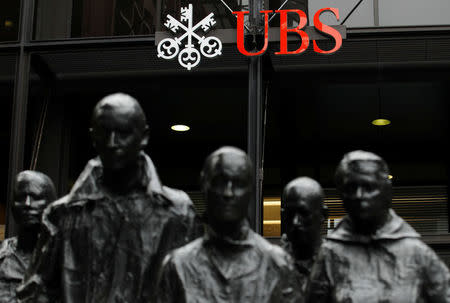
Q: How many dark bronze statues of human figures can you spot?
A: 5